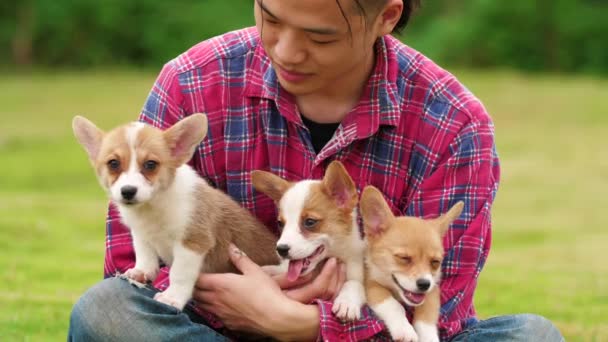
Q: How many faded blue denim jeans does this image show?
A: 1